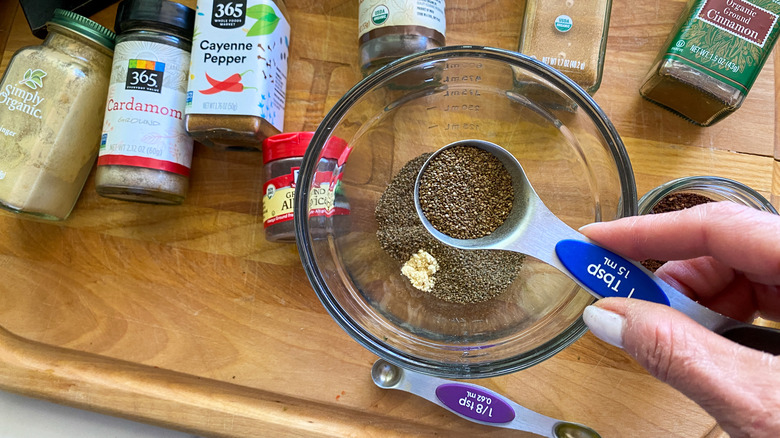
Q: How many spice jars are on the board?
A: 7